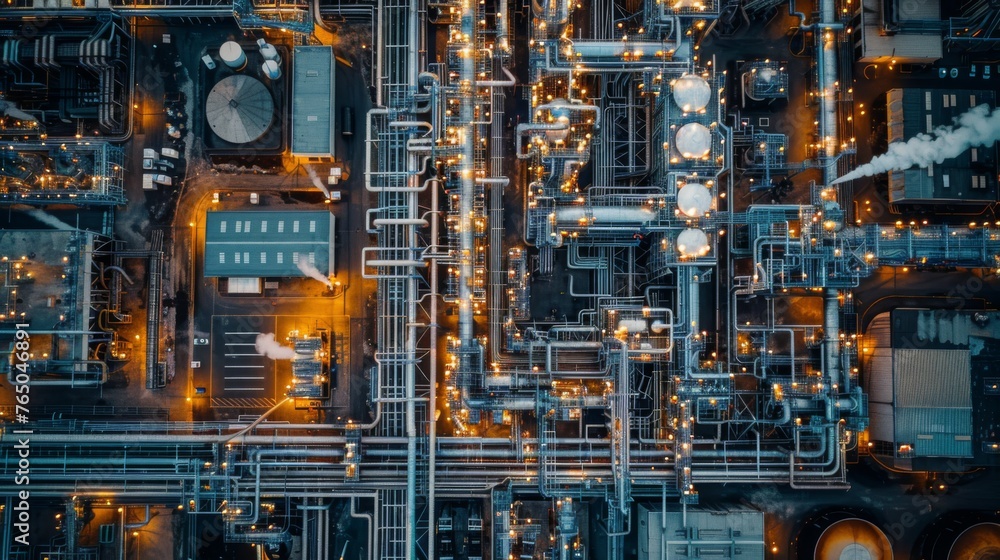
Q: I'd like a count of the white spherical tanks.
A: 4